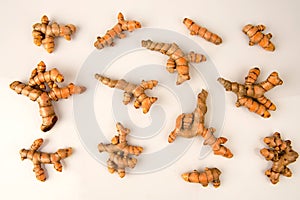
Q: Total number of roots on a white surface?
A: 13